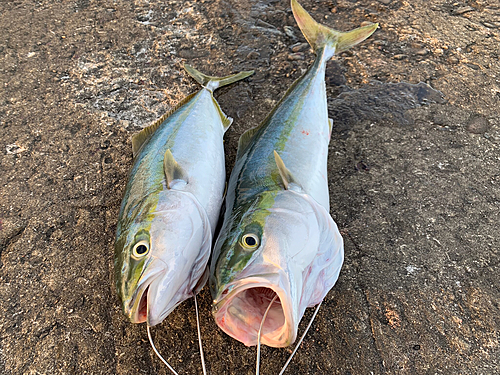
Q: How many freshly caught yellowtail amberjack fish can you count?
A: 2